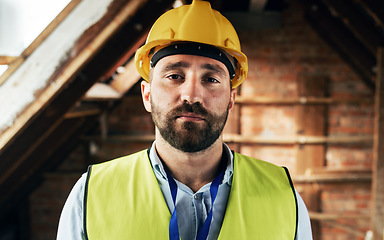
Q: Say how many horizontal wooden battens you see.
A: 4